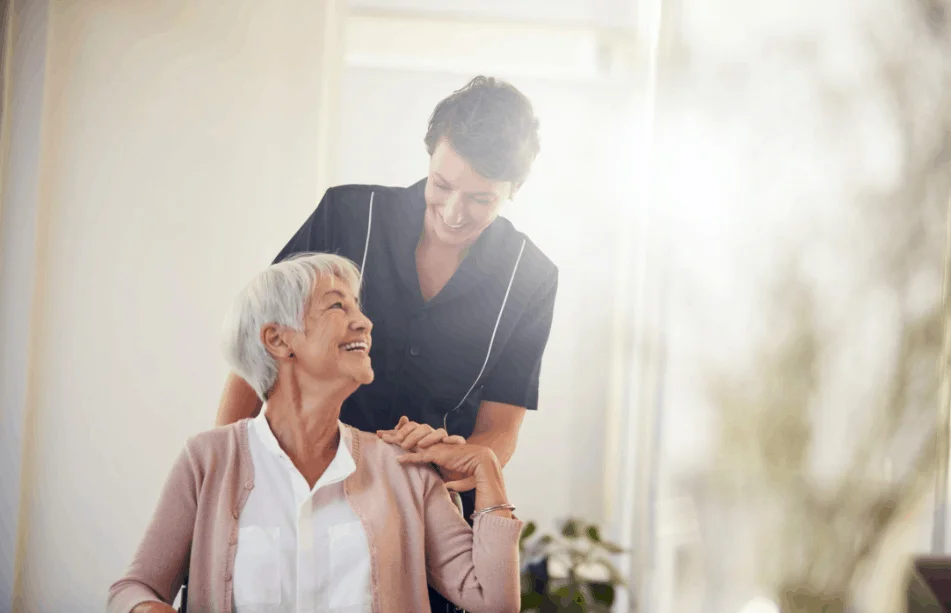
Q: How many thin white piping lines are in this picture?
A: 2